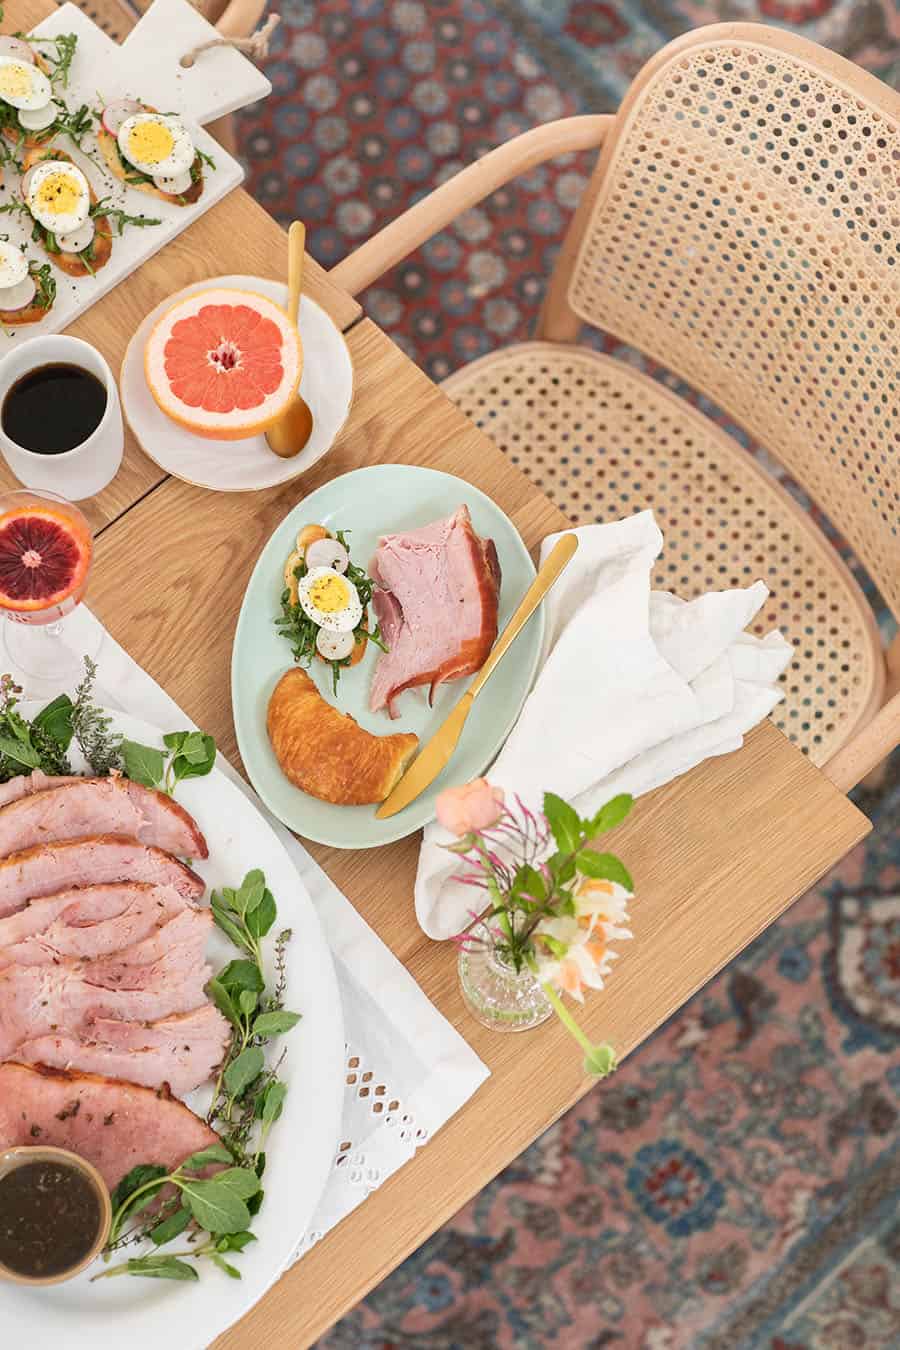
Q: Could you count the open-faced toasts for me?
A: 5